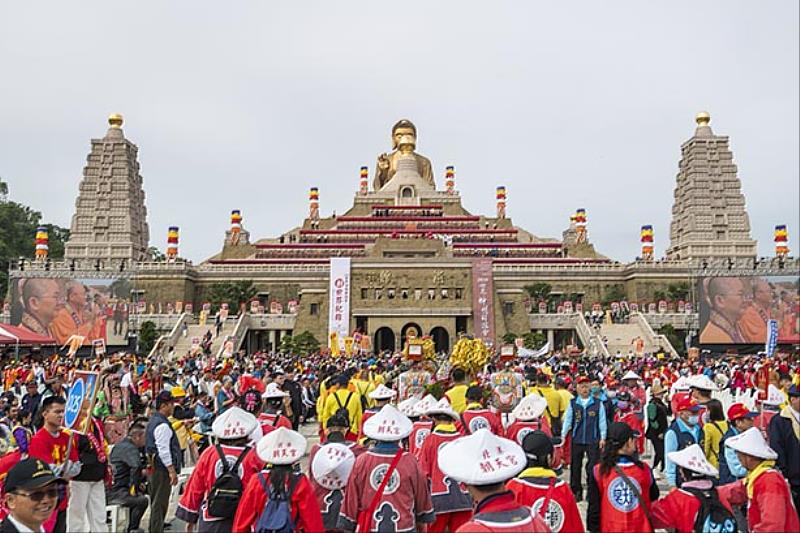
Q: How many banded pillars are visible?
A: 10